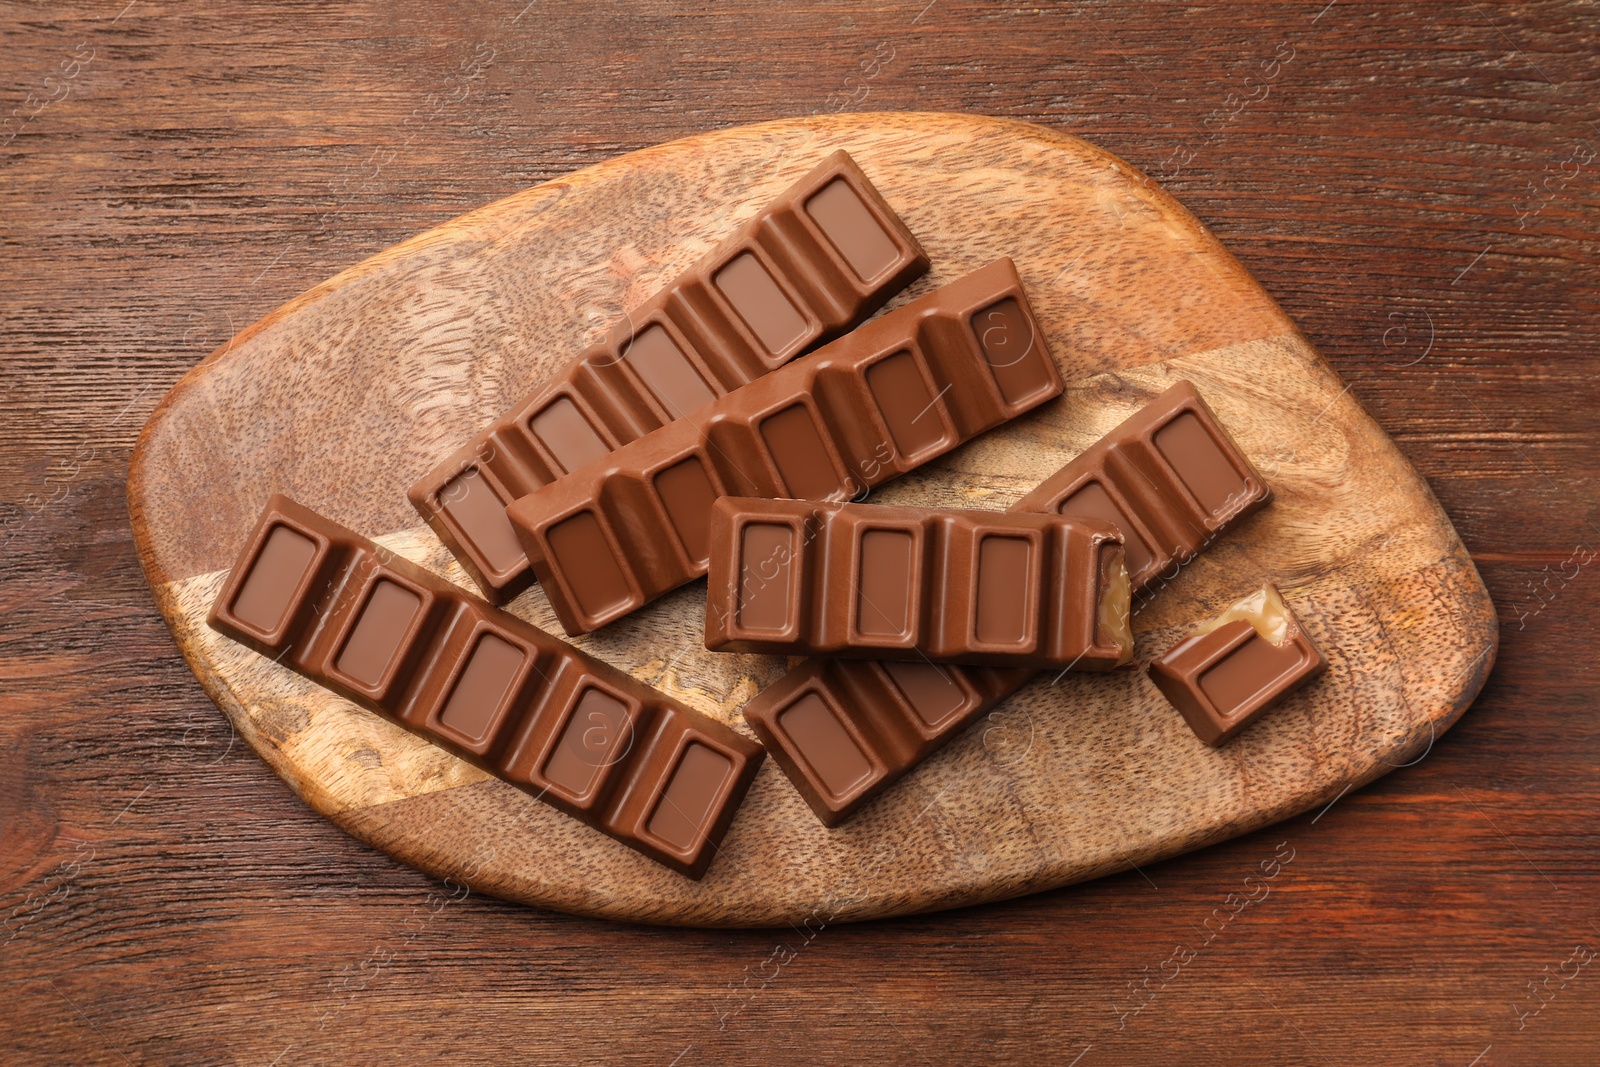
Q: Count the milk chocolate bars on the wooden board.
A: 5